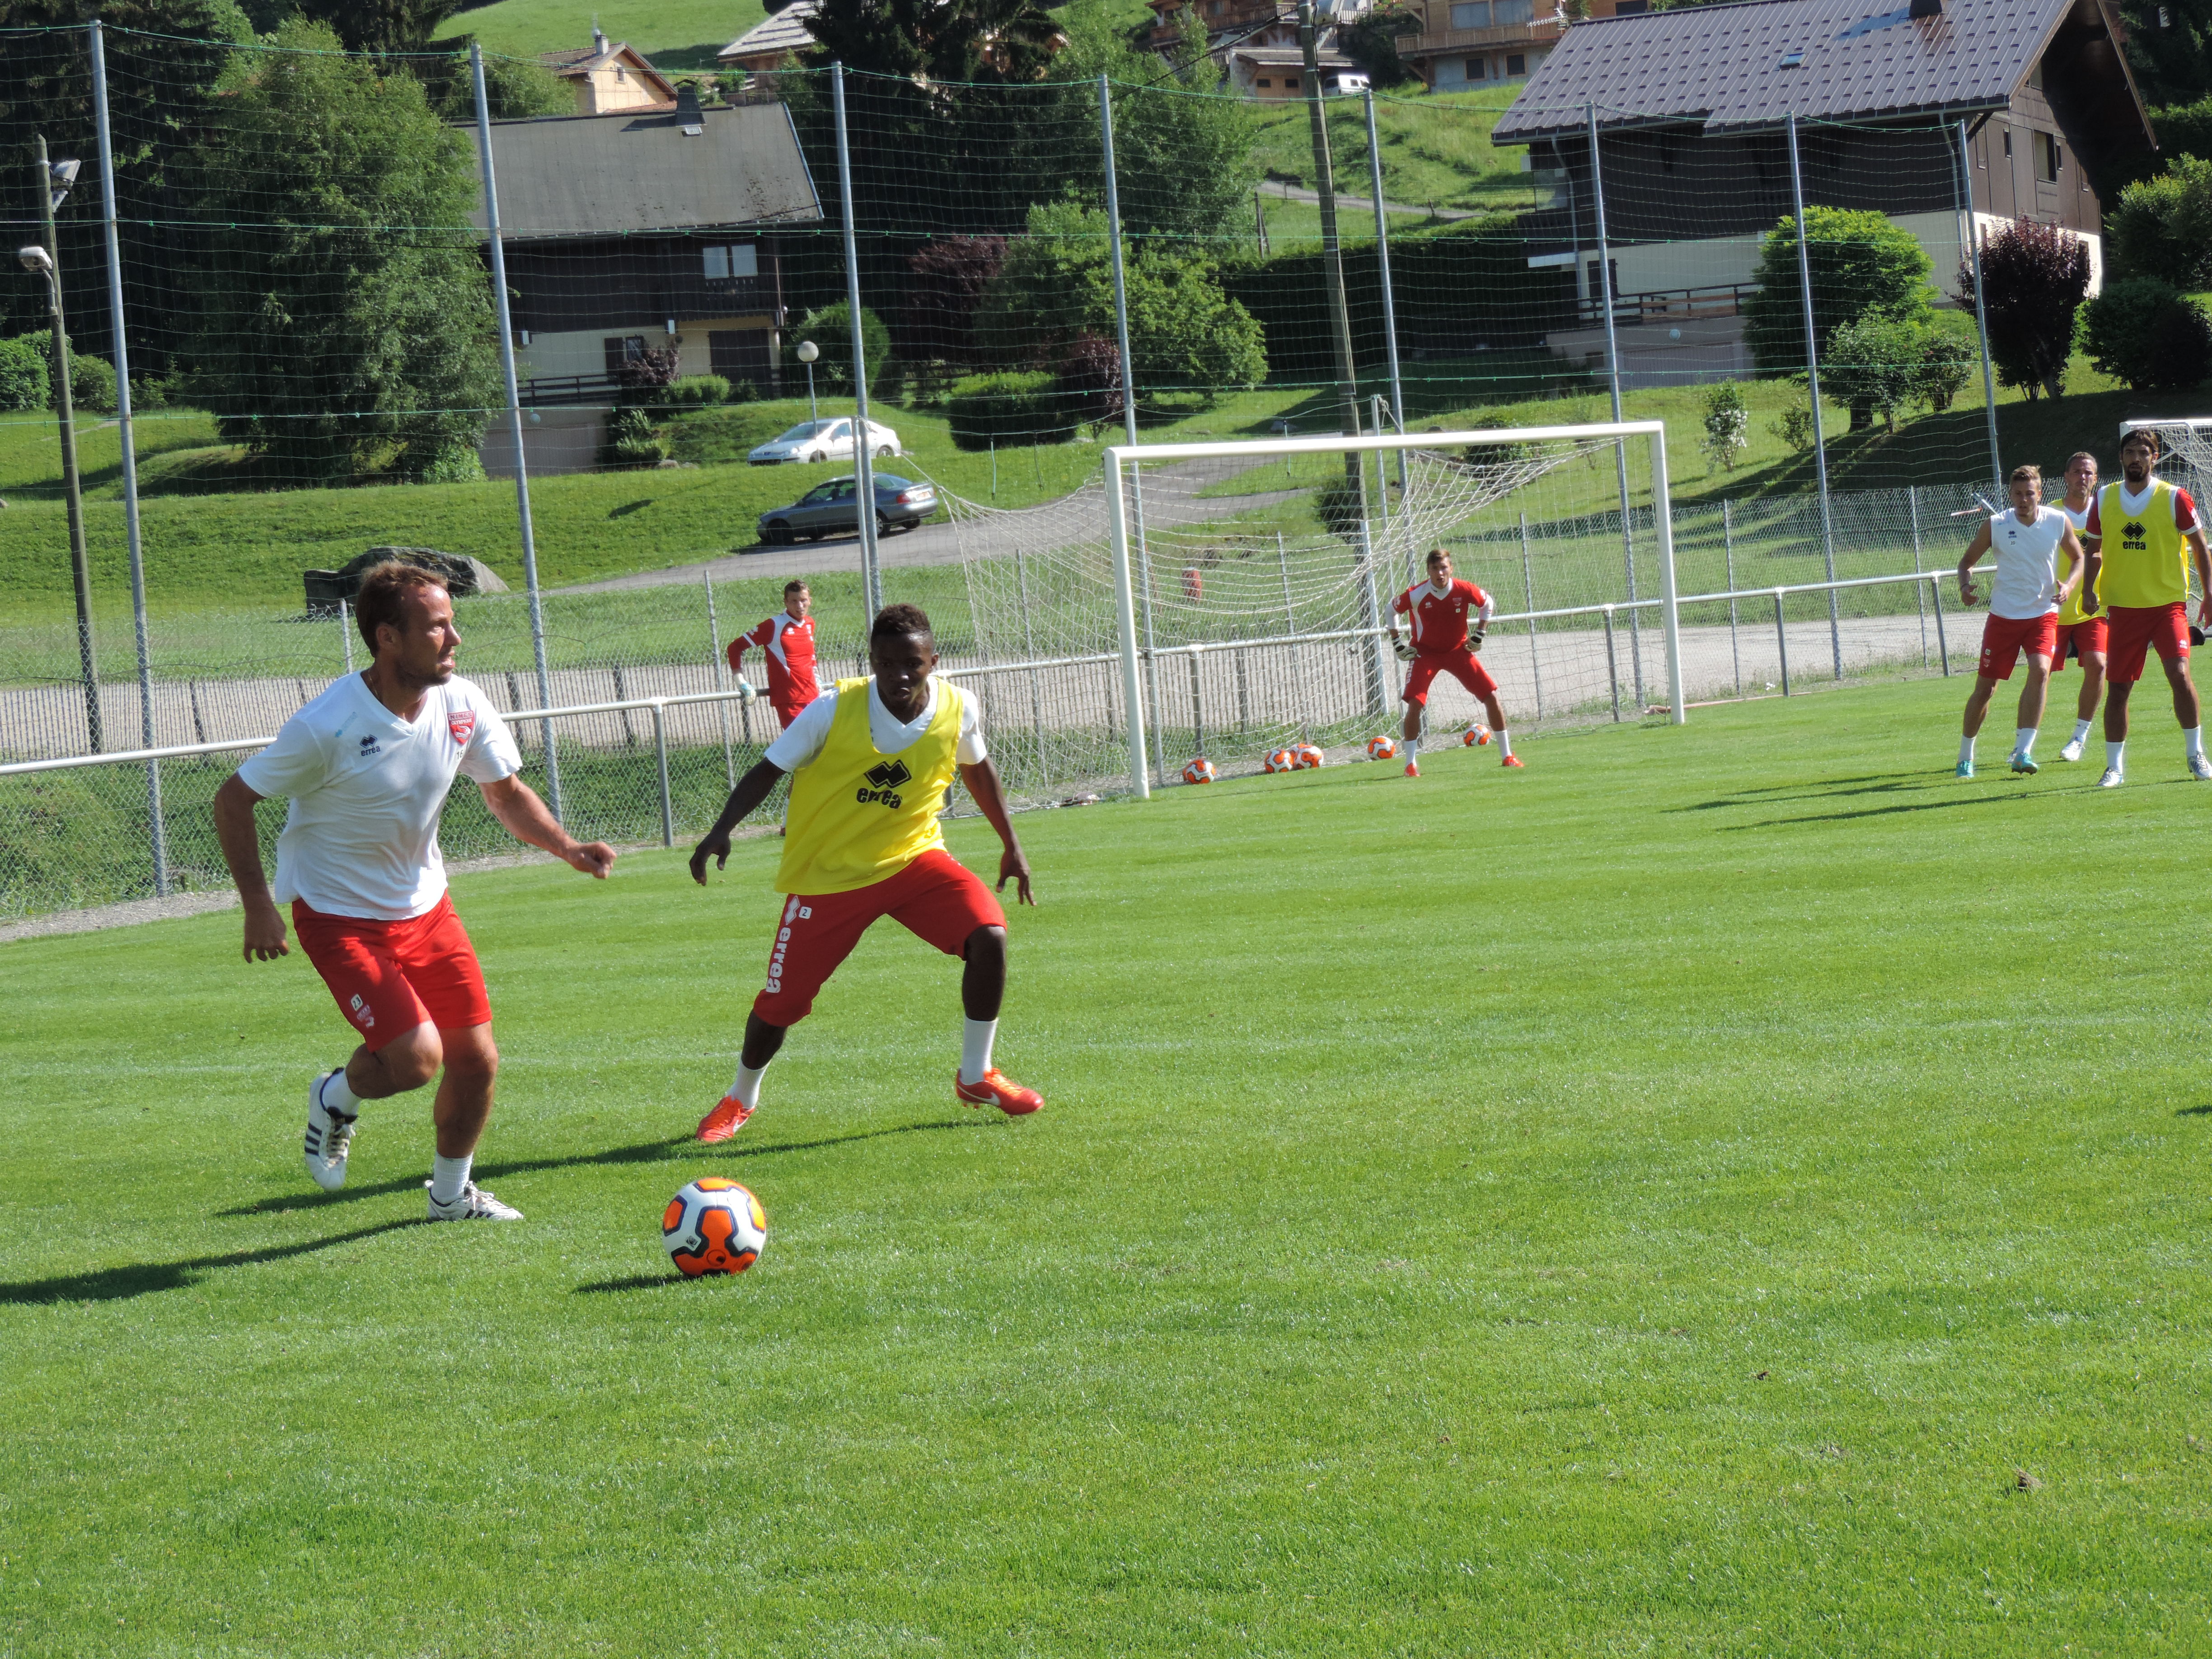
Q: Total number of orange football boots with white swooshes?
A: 2